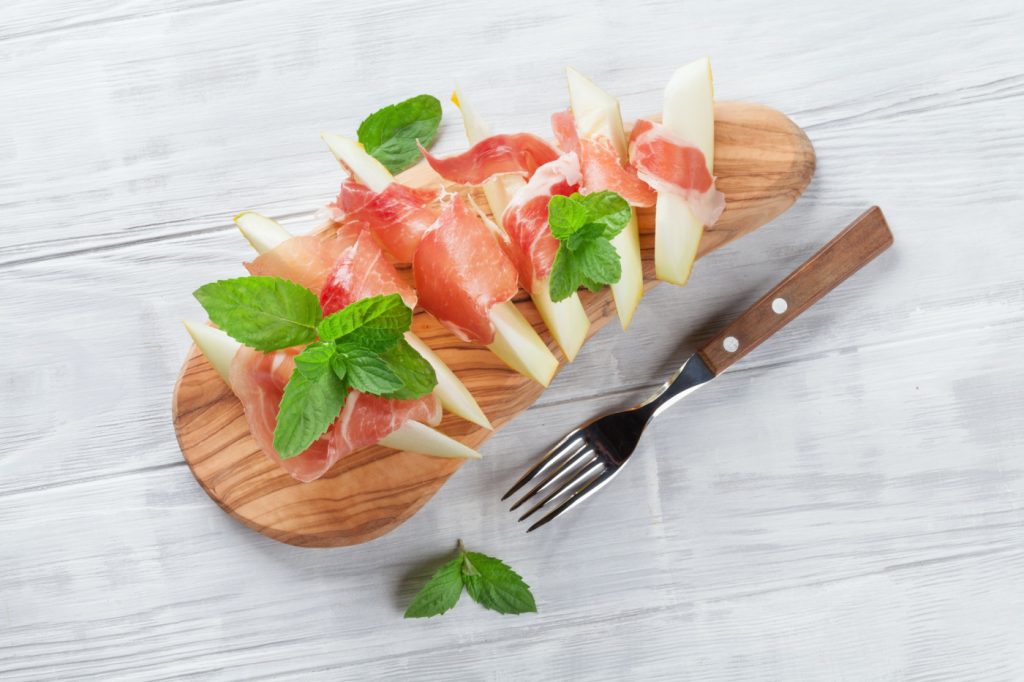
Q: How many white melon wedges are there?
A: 6